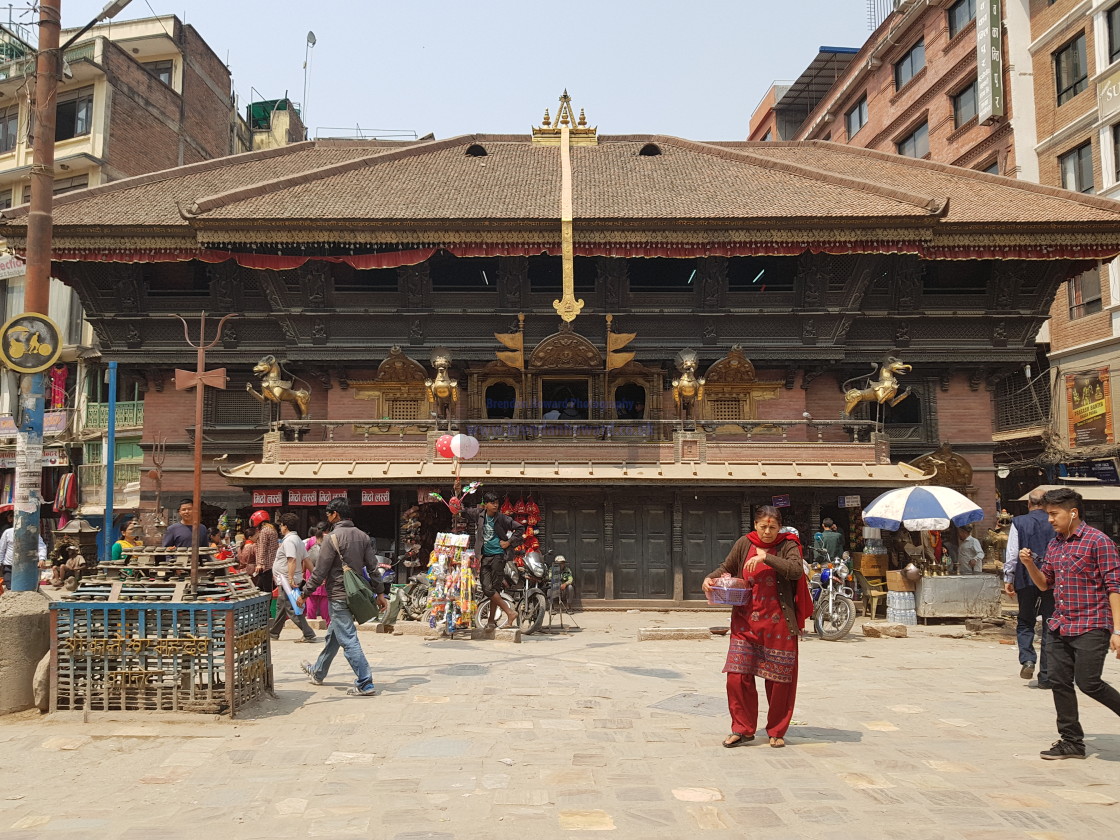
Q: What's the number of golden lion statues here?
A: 4